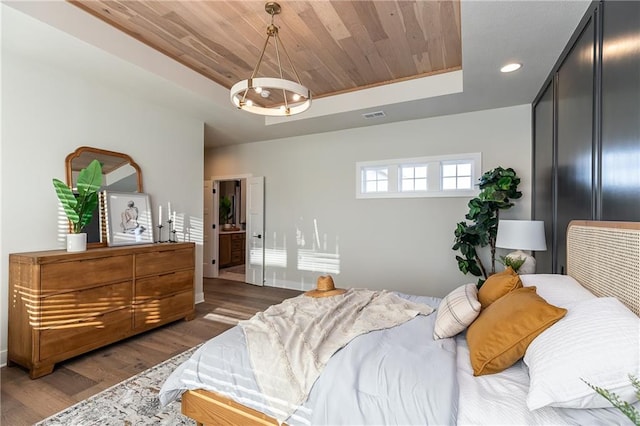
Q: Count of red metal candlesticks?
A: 0